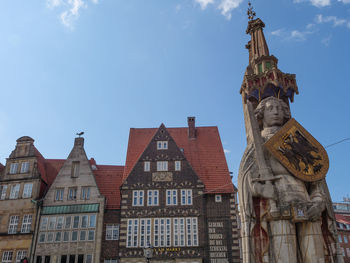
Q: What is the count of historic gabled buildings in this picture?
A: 3